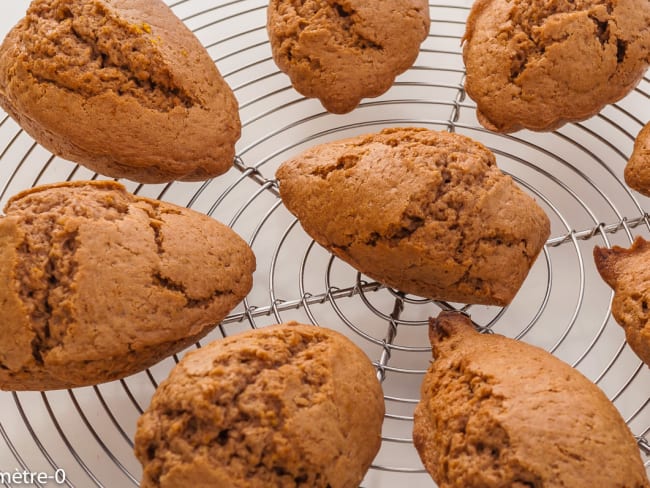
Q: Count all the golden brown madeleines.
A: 9